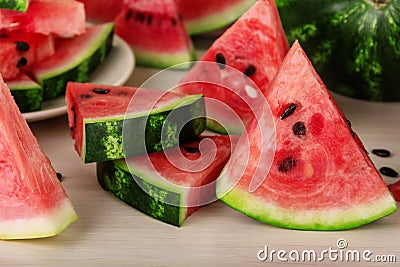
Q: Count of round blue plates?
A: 0